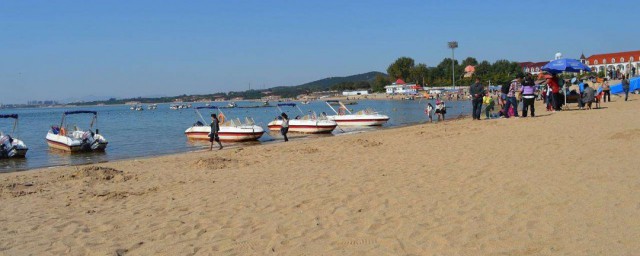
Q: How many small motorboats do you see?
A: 5